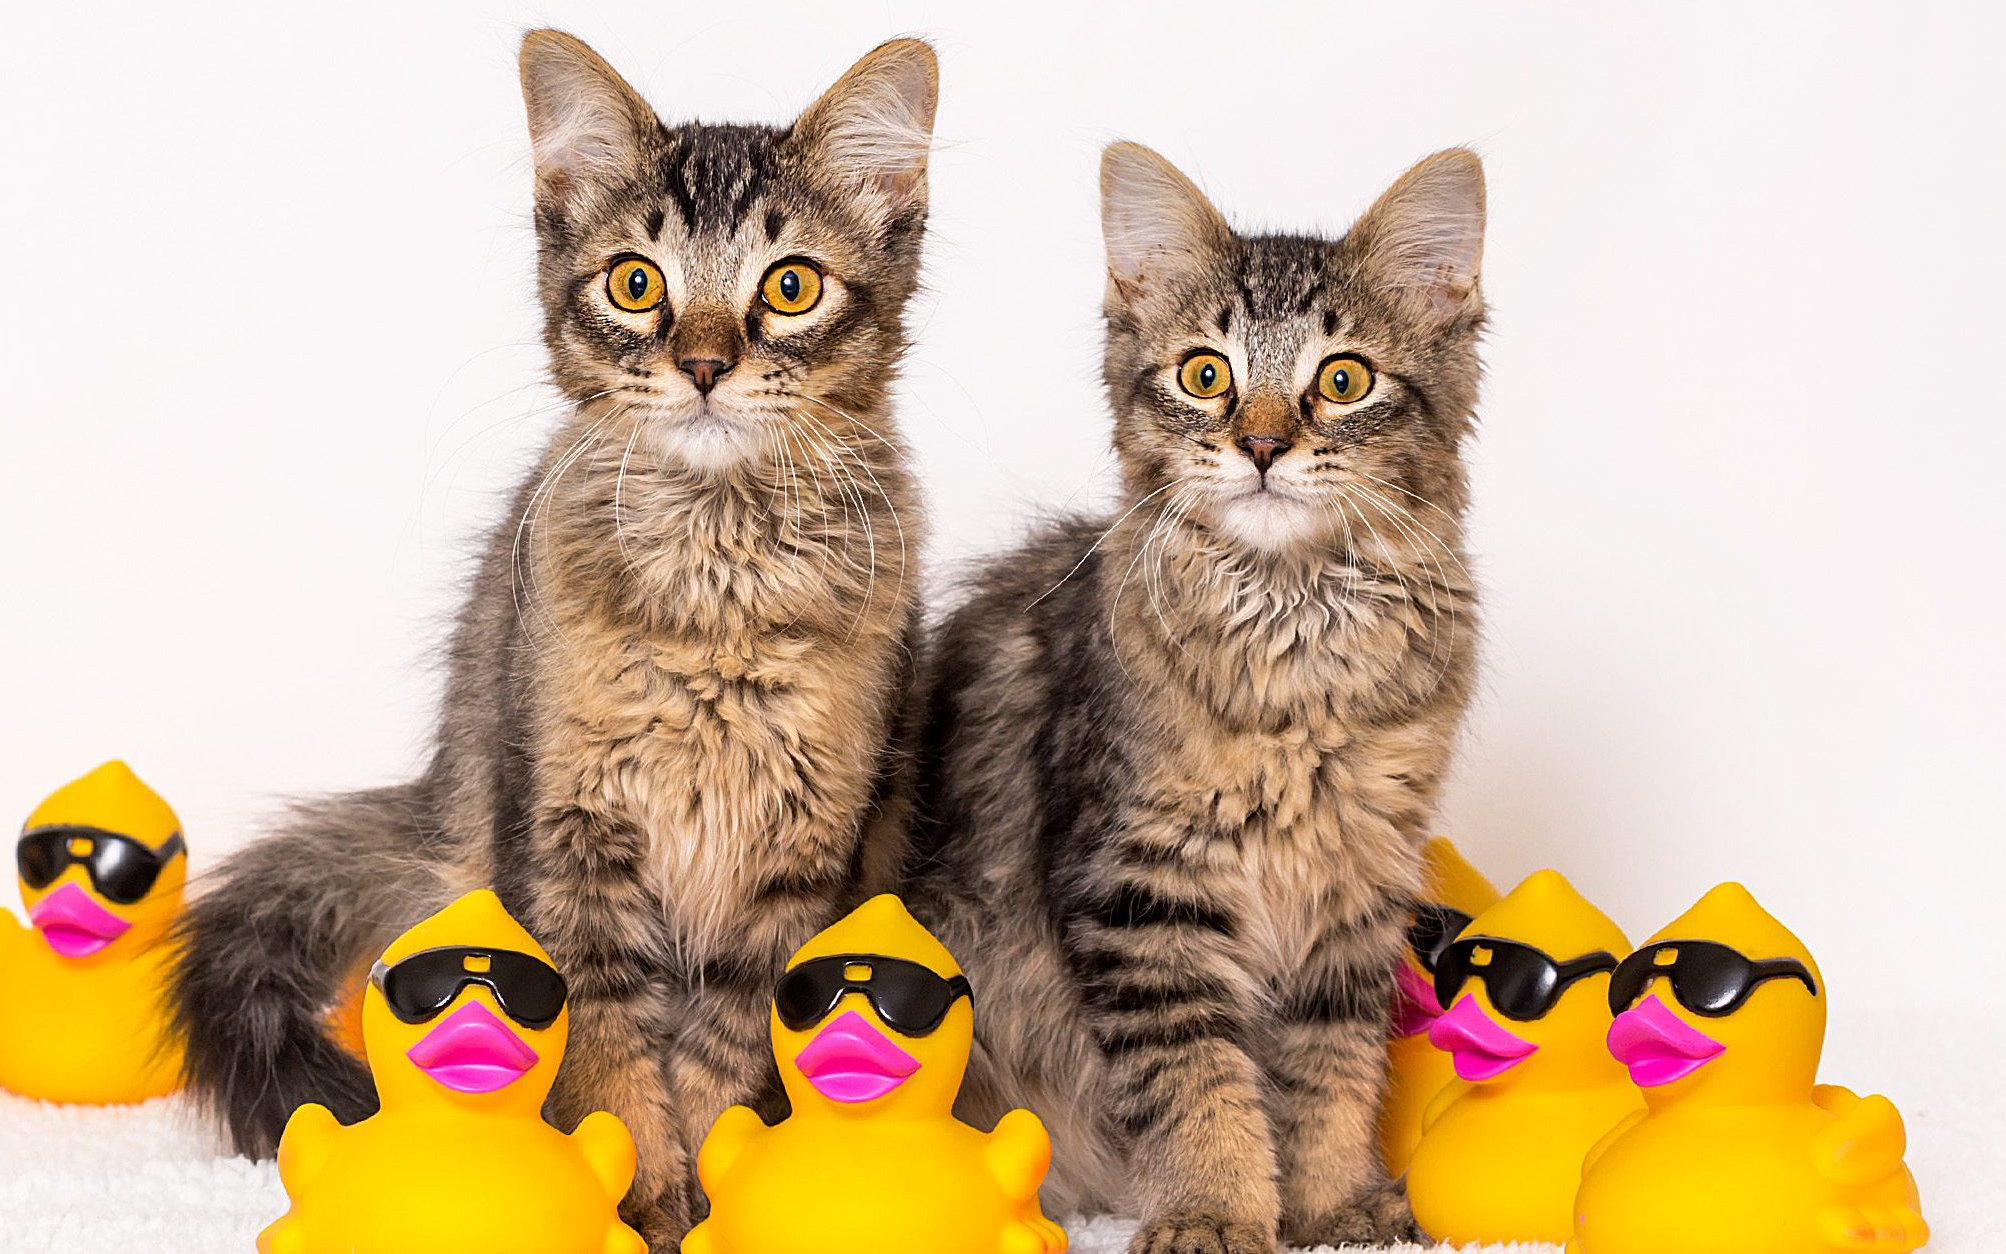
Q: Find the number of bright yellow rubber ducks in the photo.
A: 6